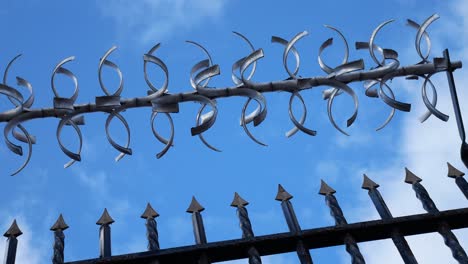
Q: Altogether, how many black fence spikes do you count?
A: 11